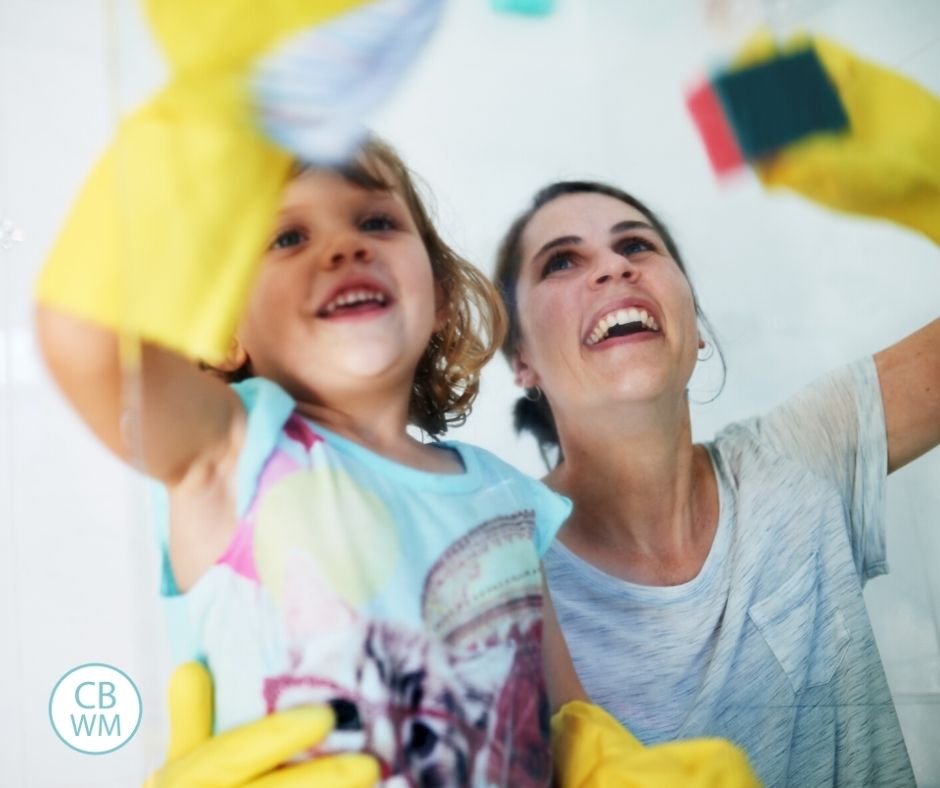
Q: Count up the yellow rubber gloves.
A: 4